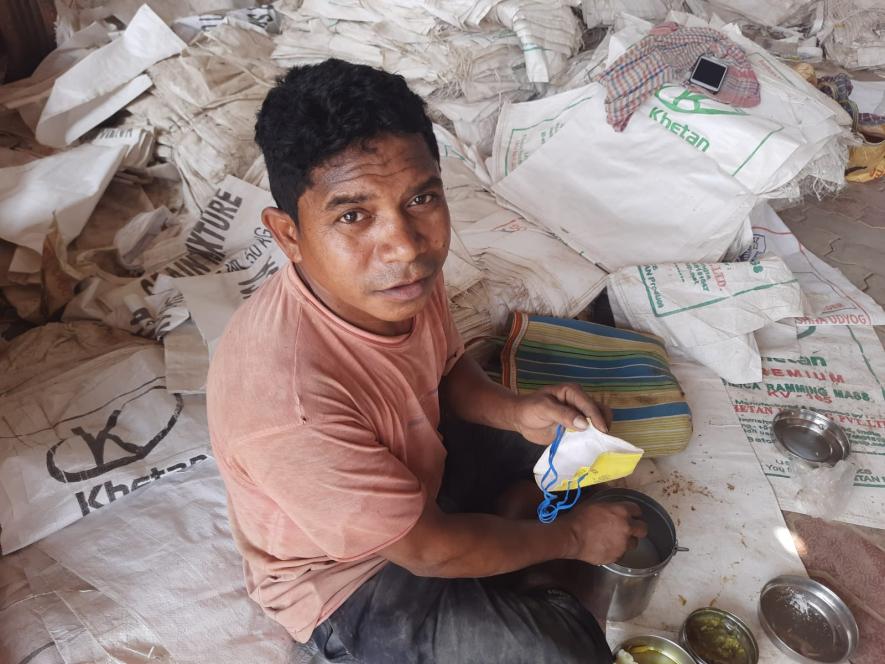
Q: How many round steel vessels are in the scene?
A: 5